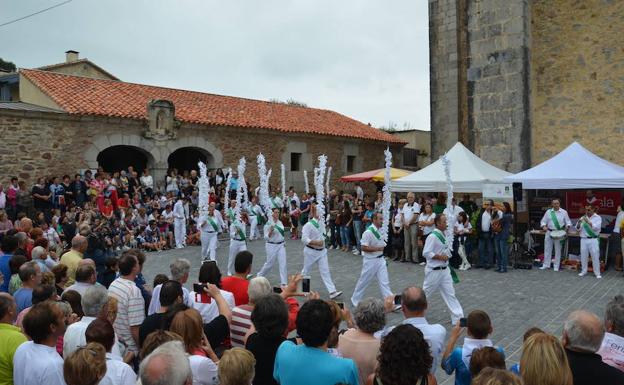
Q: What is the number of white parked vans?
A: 0